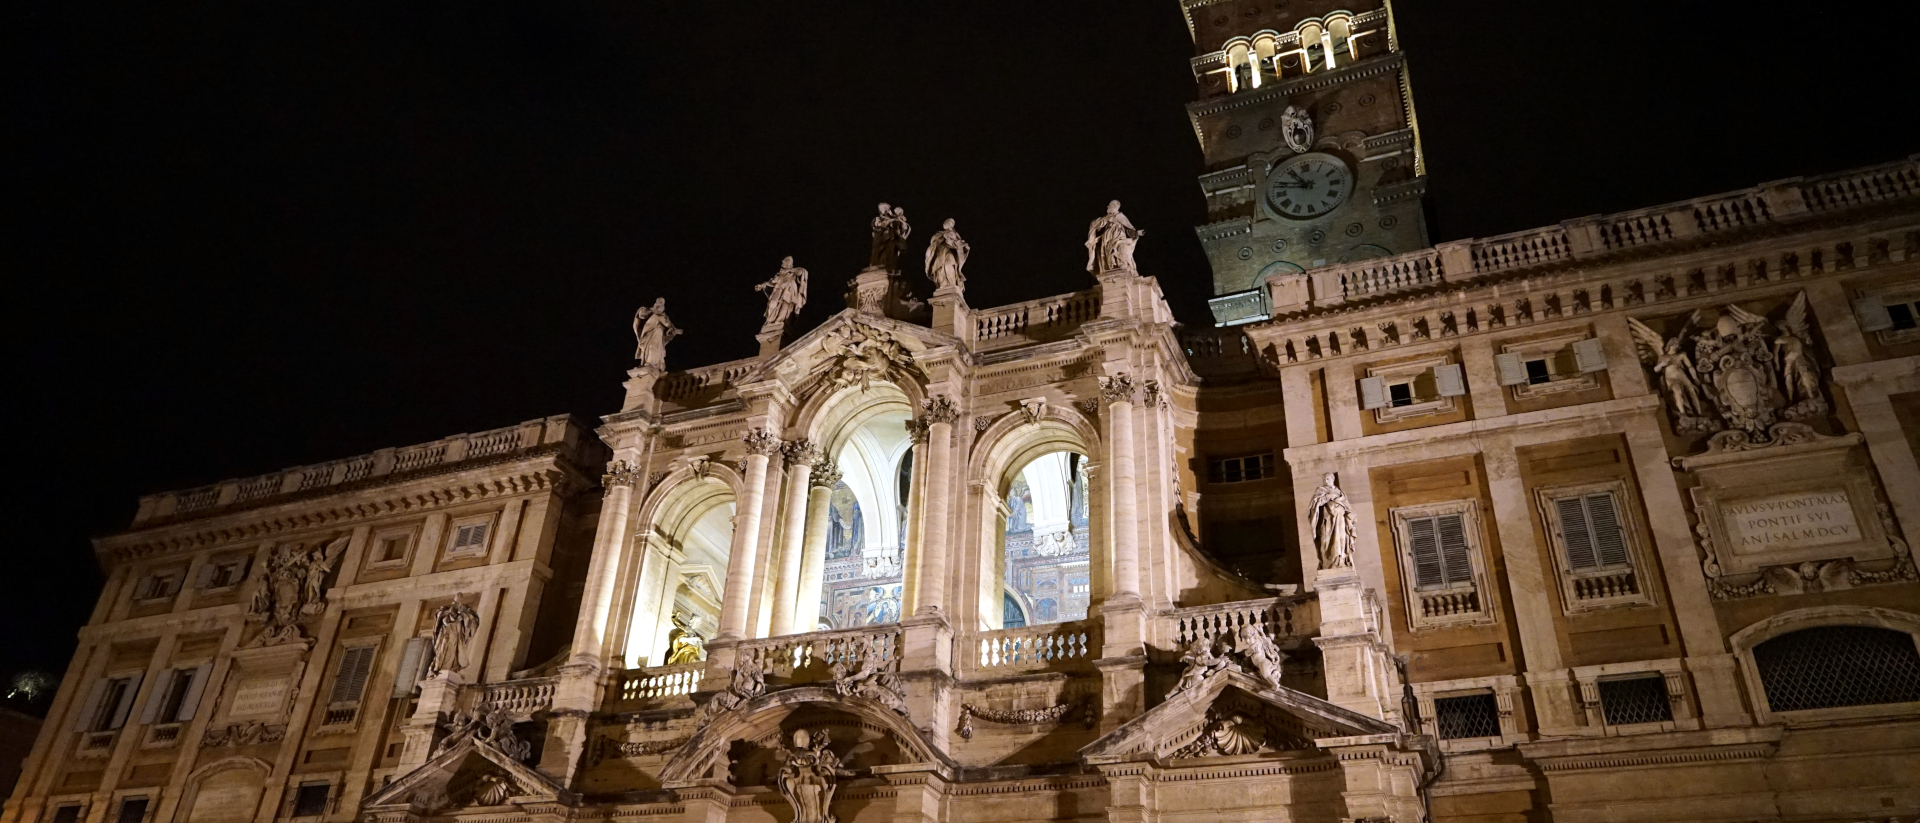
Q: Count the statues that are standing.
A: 7